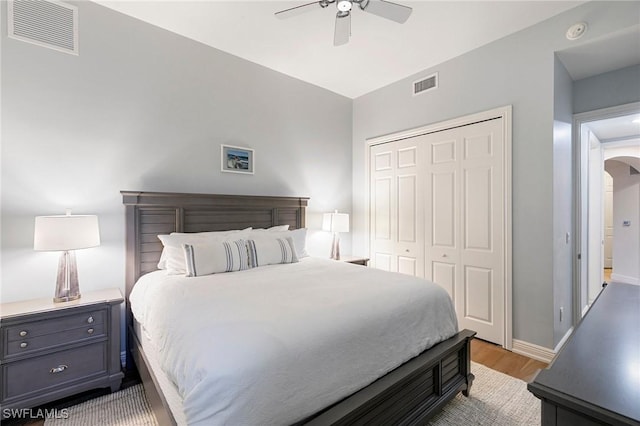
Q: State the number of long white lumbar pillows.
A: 2